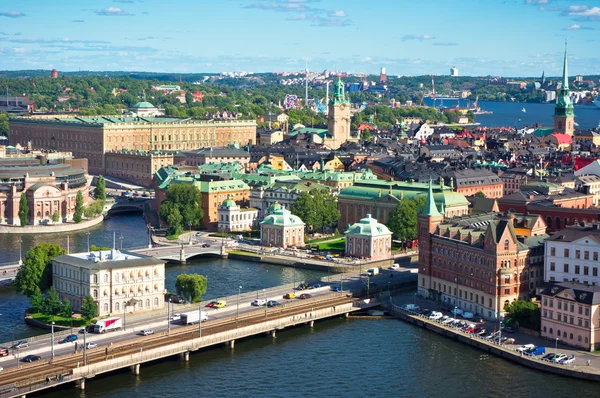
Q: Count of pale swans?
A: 0